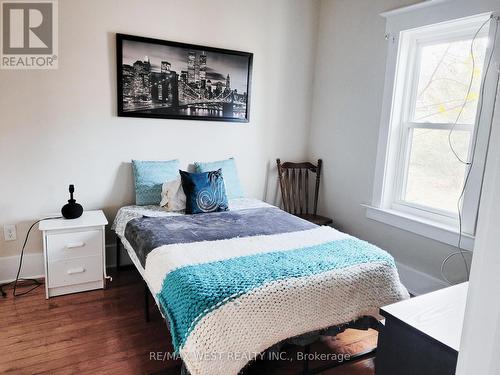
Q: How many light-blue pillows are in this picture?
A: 2